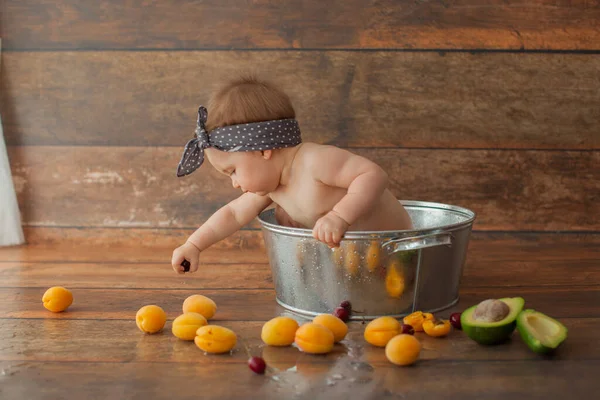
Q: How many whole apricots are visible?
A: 10